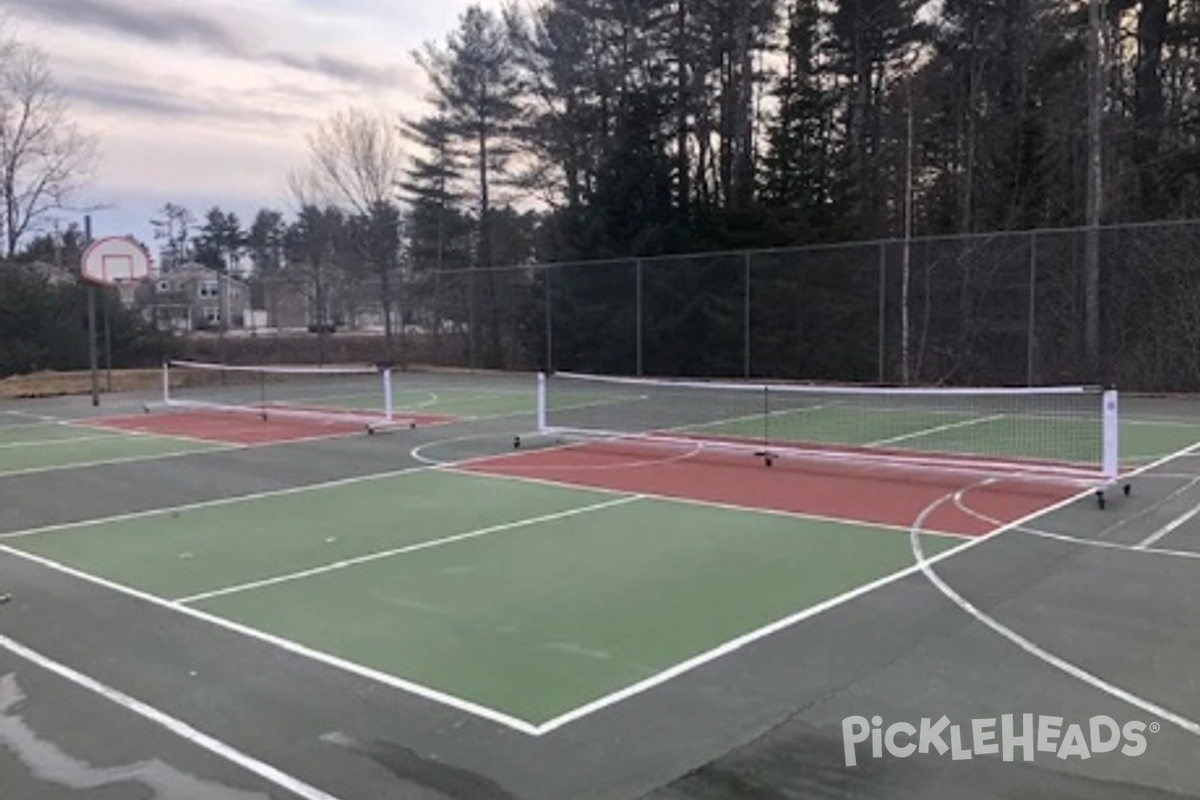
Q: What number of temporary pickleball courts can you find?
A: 2